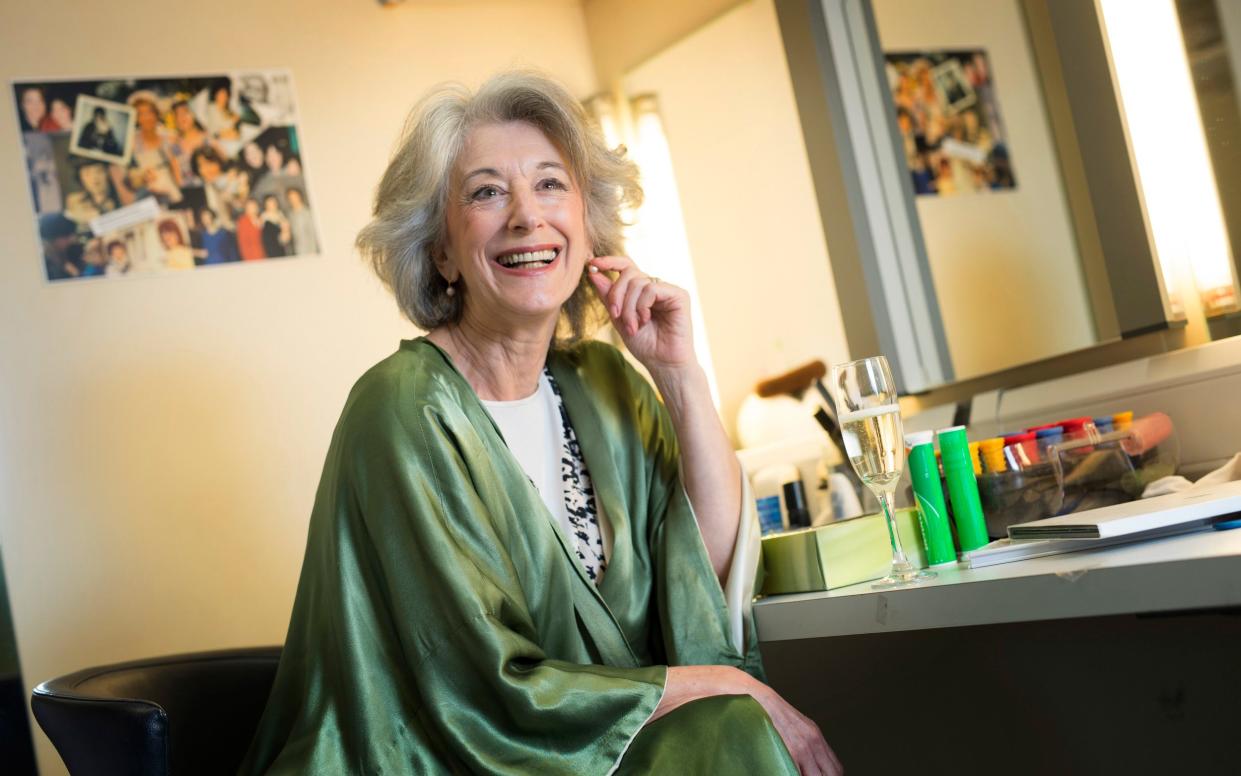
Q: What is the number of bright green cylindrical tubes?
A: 2